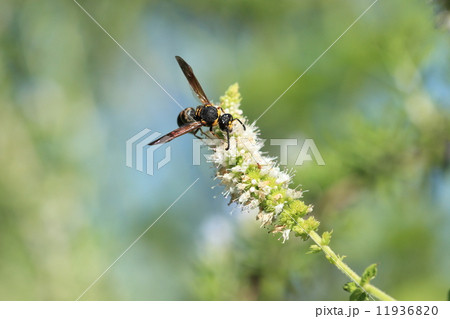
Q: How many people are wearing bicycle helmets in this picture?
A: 0